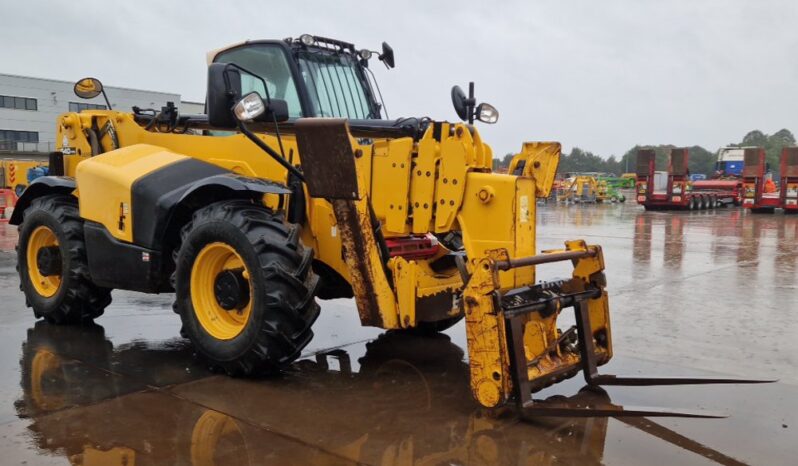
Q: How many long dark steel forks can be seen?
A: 2